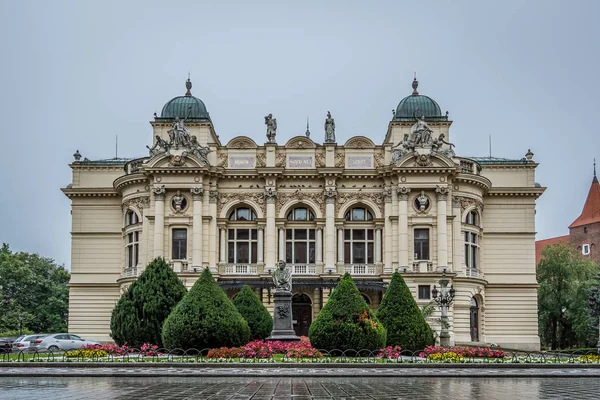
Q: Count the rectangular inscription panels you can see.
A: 3